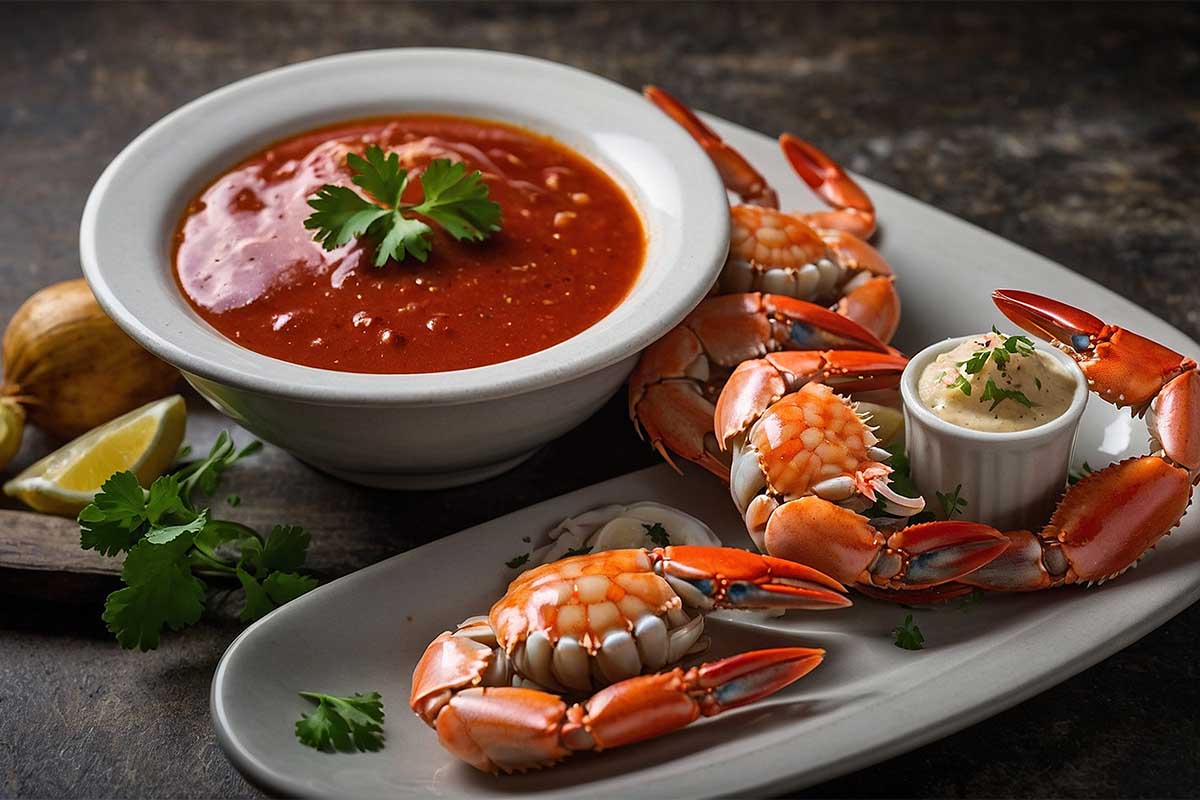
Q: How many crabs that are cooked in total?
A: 3